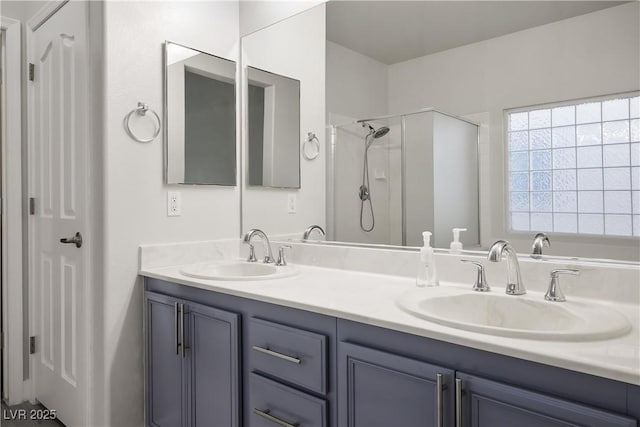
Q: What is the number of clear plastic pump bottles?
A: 1